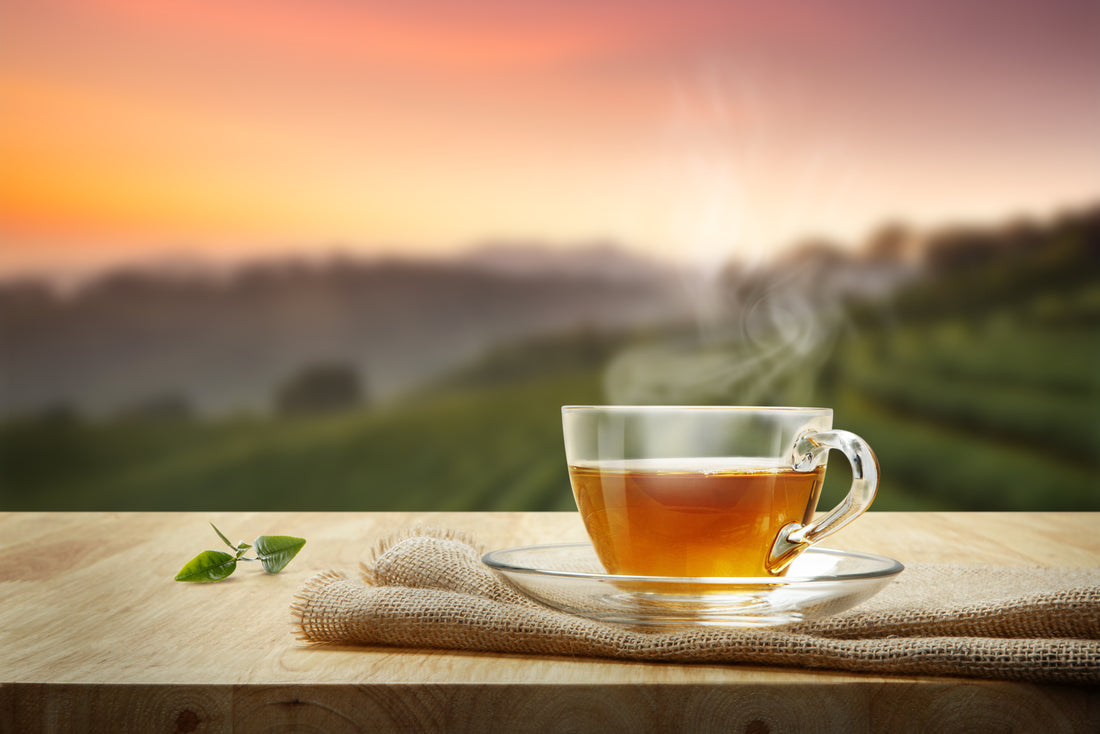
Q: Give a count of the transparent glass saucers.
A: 1